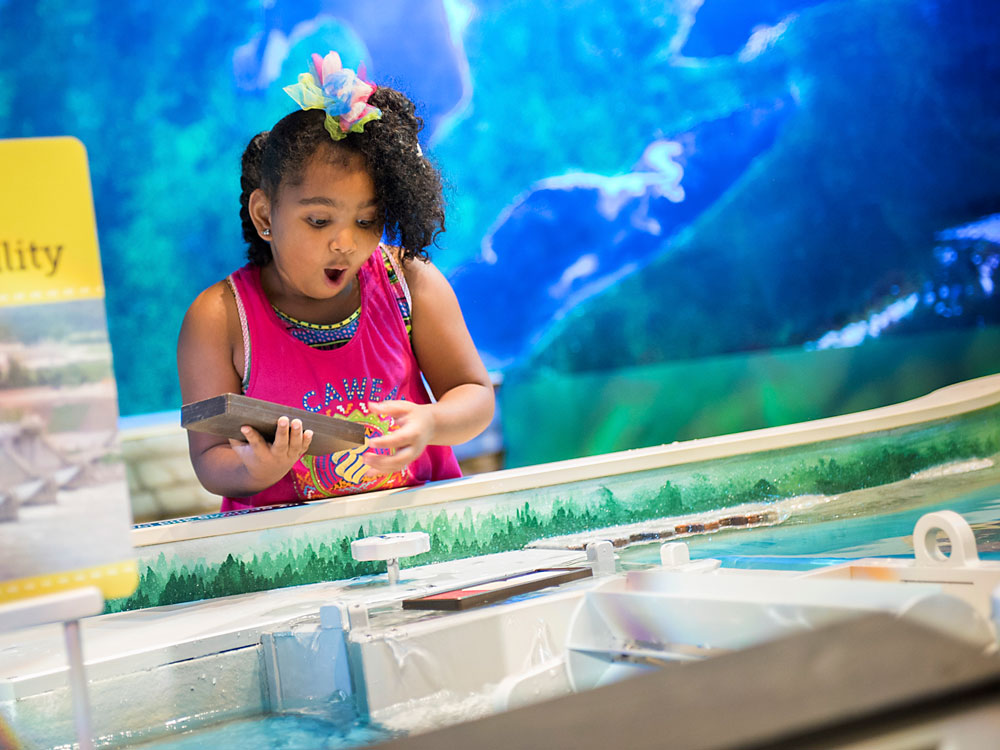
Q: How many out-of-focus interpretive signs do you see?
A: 1